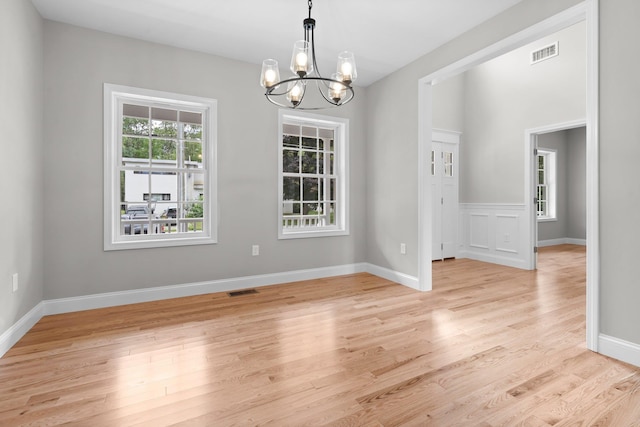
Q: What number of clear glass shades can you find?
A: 5